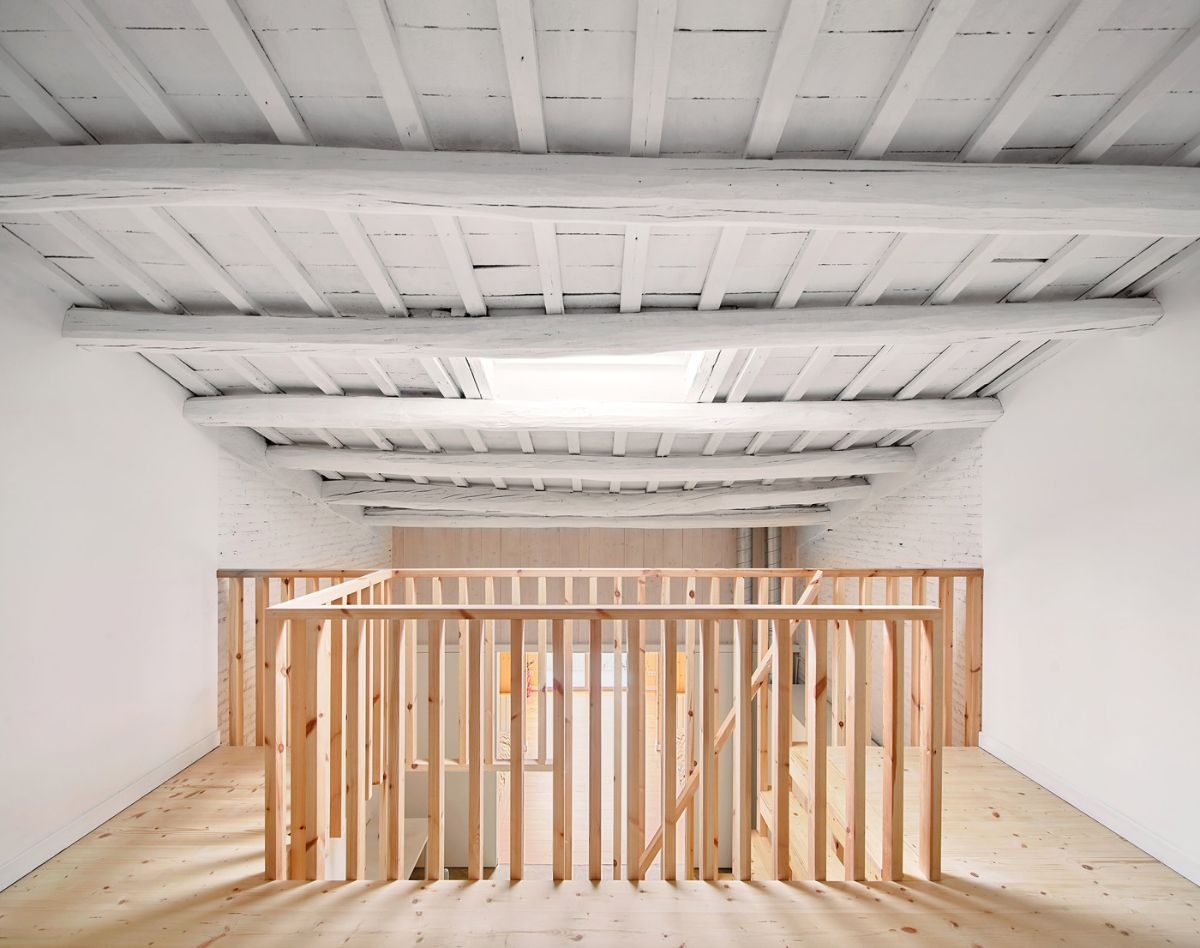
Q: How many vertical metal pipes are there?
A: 2